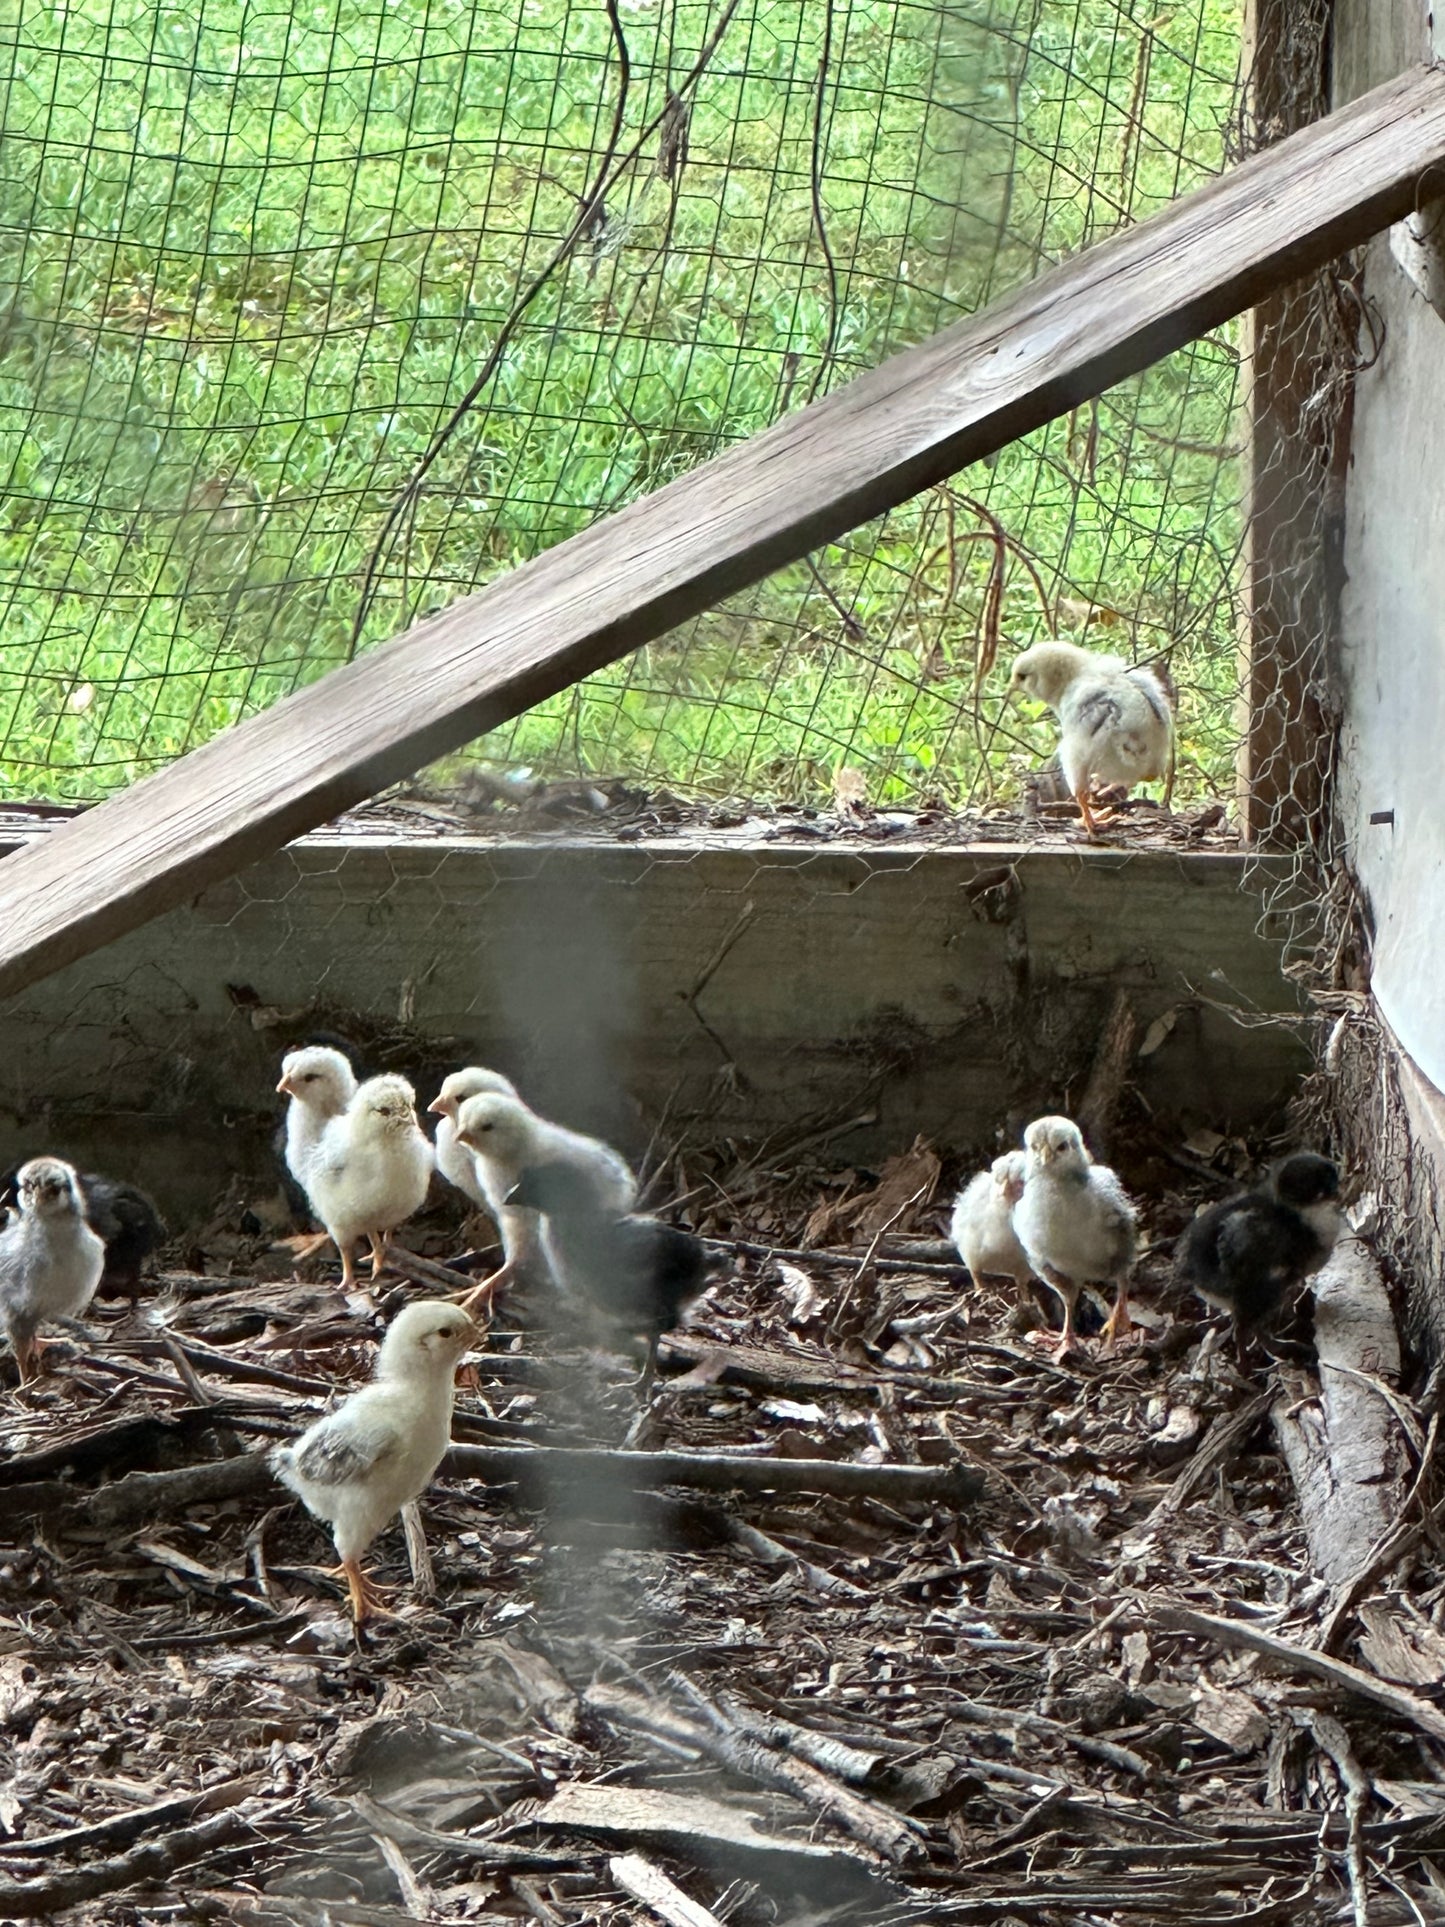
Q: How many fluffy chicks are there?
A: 12